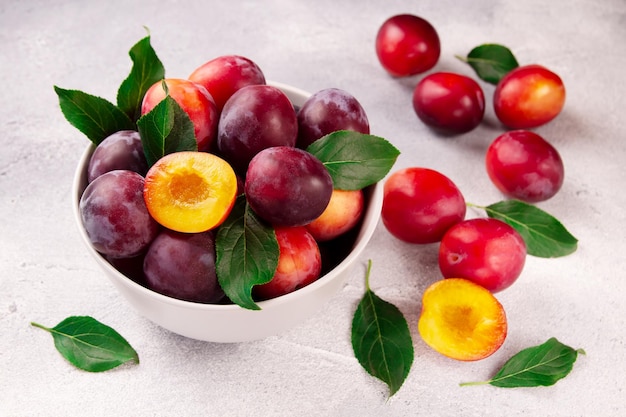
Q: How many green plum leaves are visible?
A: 10